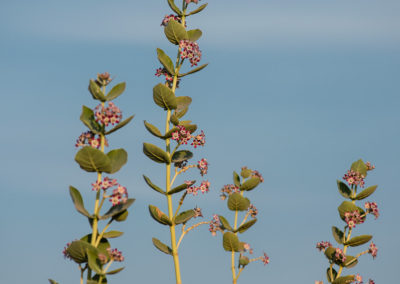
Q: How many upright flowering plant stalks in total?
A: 4